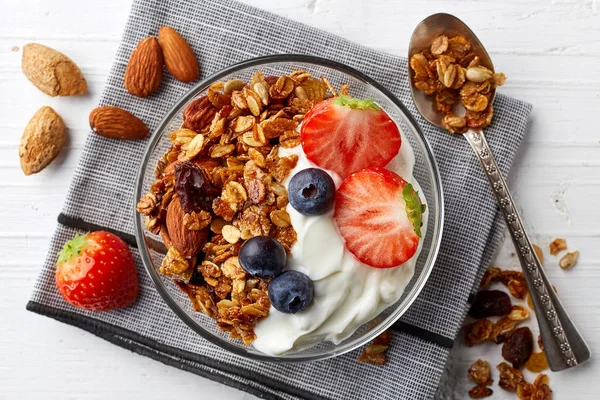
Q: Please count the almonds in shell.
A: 2